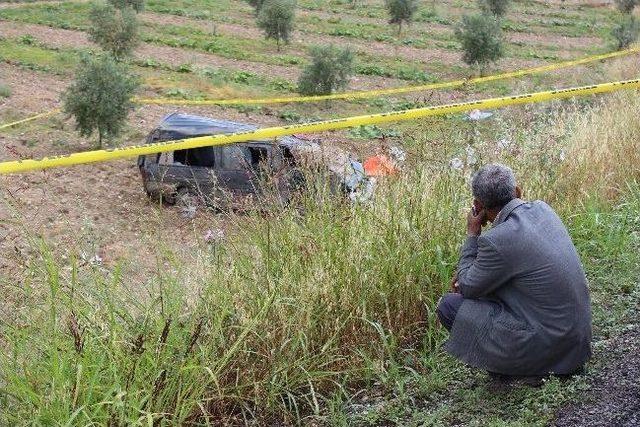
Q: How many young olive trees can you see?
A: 11